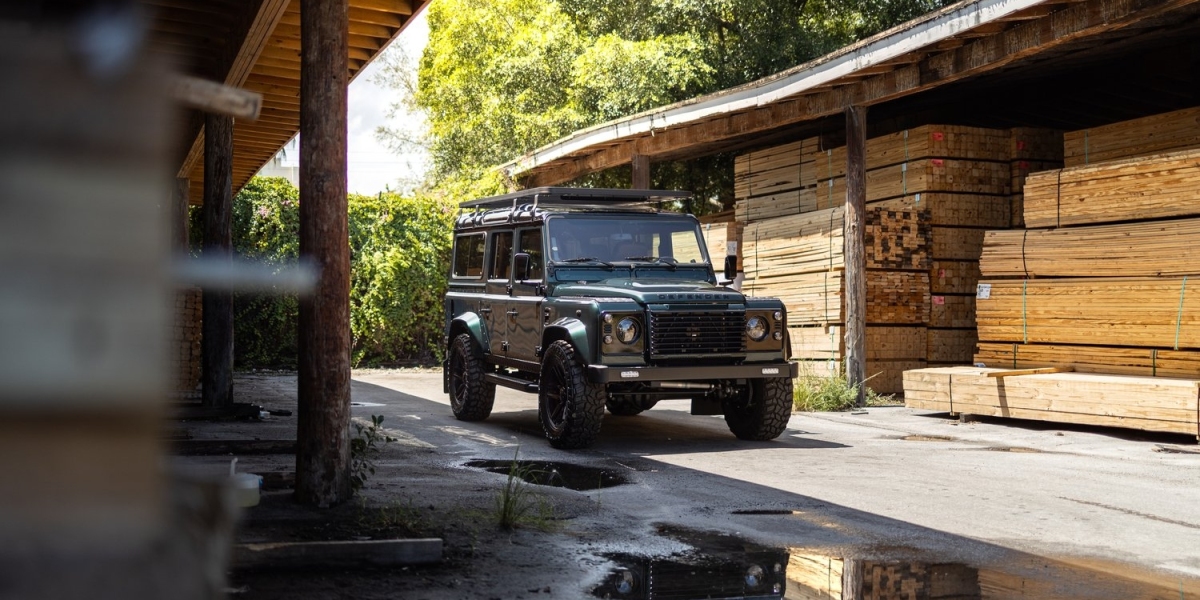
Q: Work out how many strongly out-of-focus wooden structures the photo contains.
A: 1